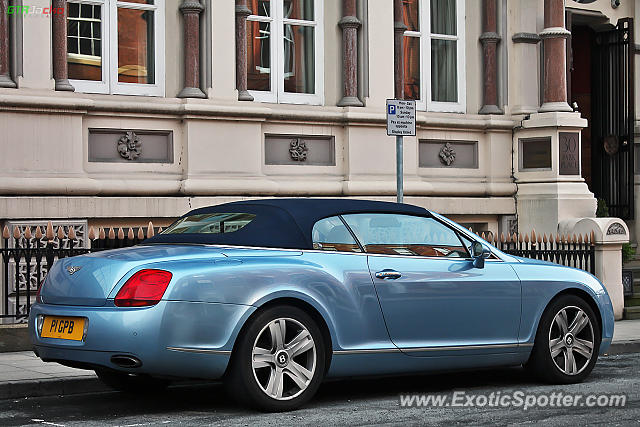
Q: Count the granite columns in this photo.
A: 8